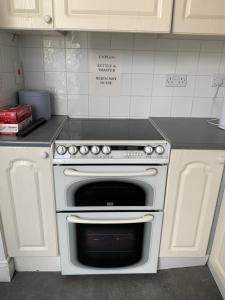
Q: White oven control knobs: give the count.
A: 7